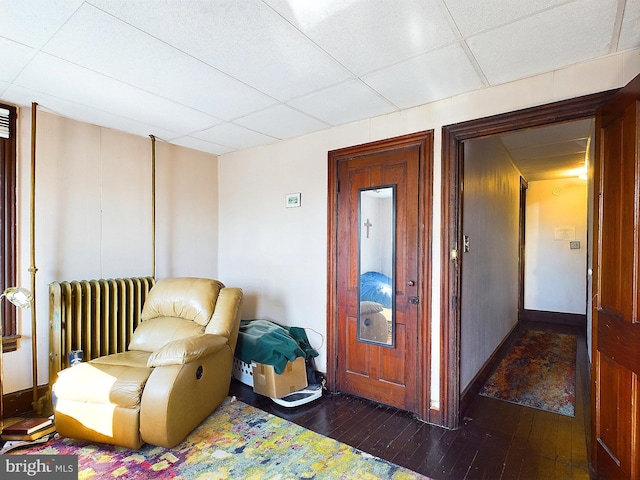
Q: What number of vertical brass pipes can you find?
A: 2